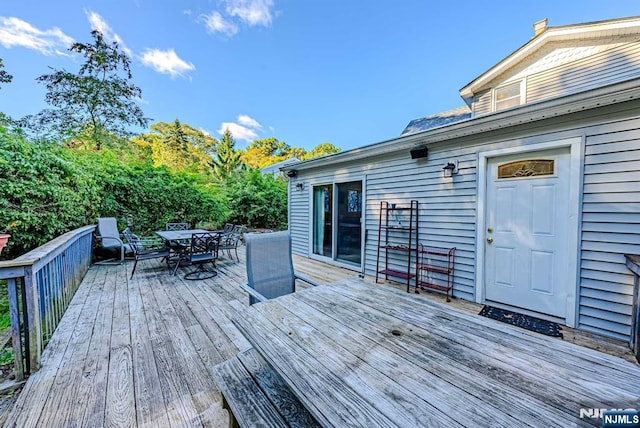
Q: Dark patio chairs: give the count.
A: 5